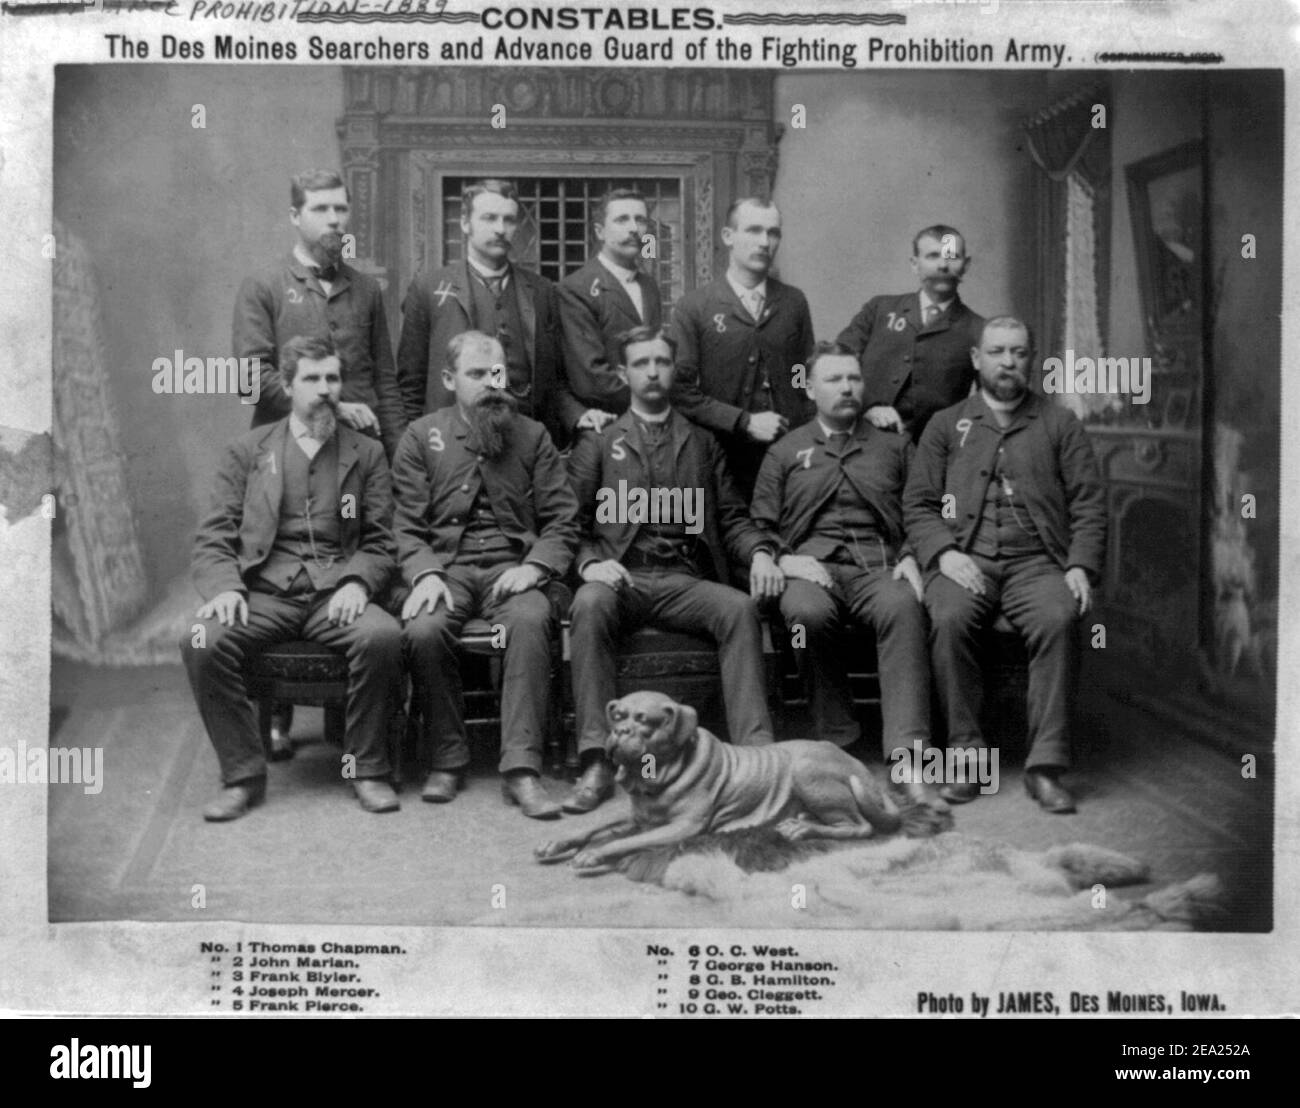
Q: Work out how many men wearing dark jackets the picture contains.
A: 10